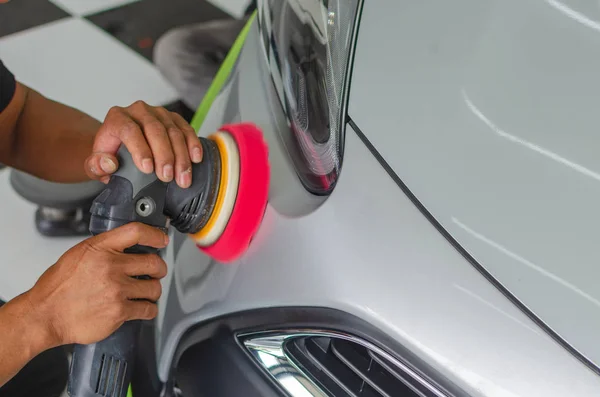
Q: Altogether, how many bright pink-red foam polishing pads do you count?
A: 1